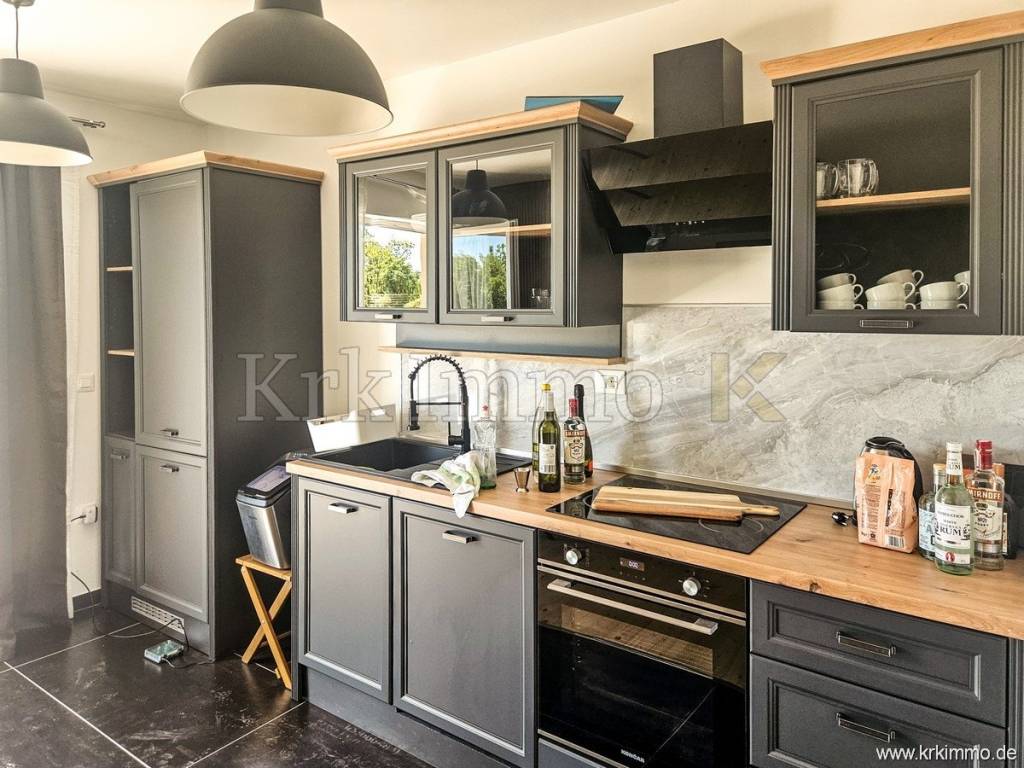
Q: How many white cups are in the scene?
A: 9